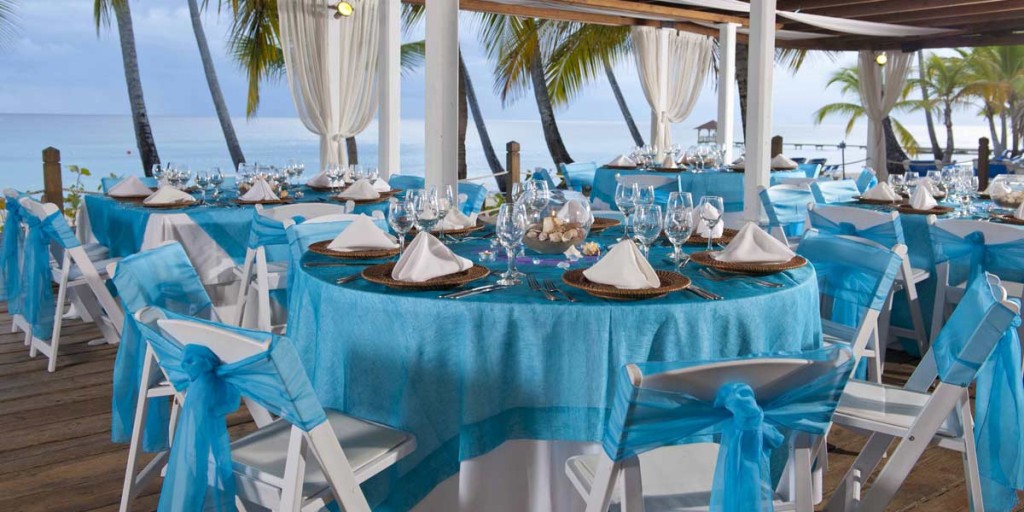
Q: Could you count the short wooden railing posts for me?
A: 4